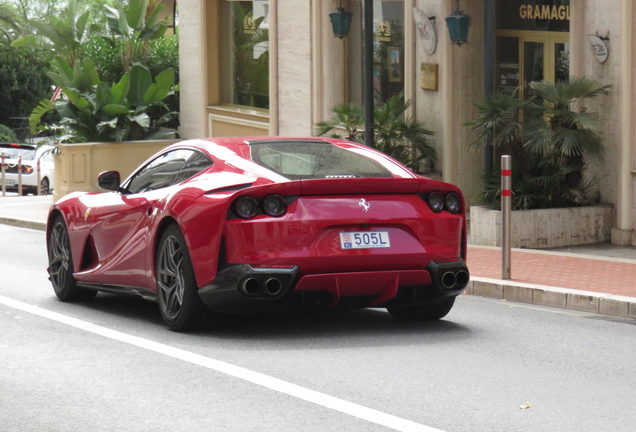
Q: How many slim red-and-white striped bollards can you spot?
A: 4